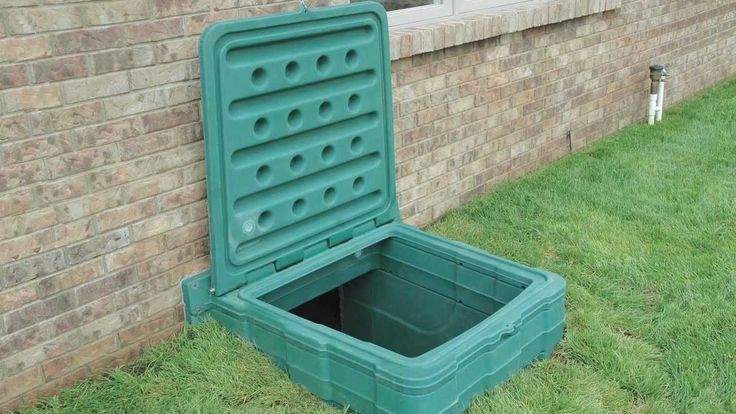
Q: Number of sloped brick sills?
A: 1